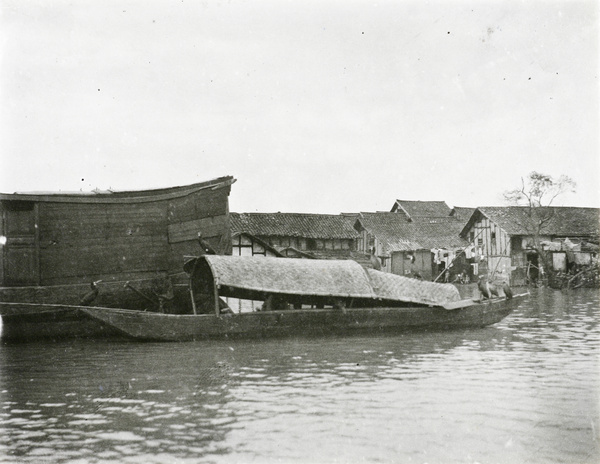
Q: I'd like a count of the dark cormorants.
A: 4